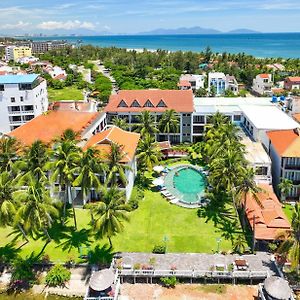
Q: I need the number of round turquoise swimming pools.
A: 1